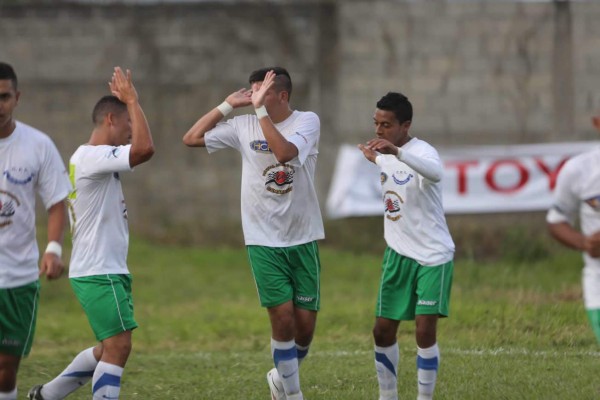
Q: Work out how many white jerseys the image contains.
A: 5